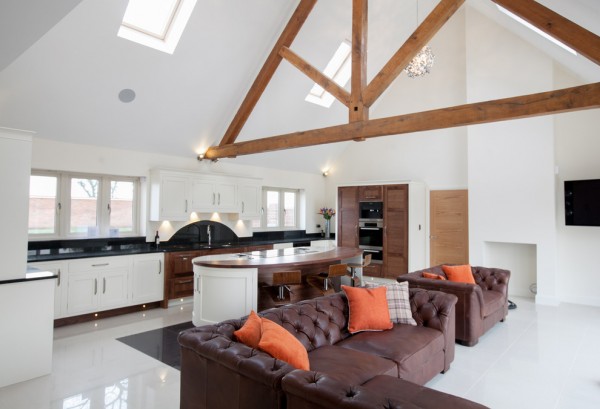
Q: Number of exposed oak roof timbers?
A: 6